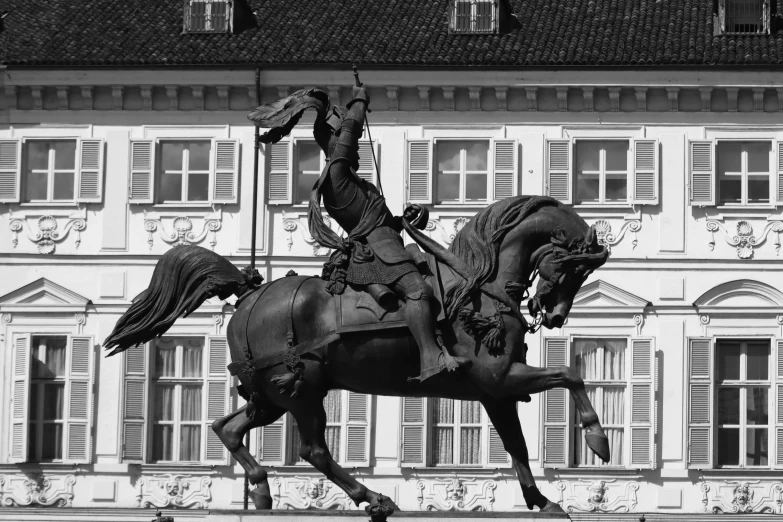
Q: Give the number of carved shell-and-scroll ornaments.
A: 6